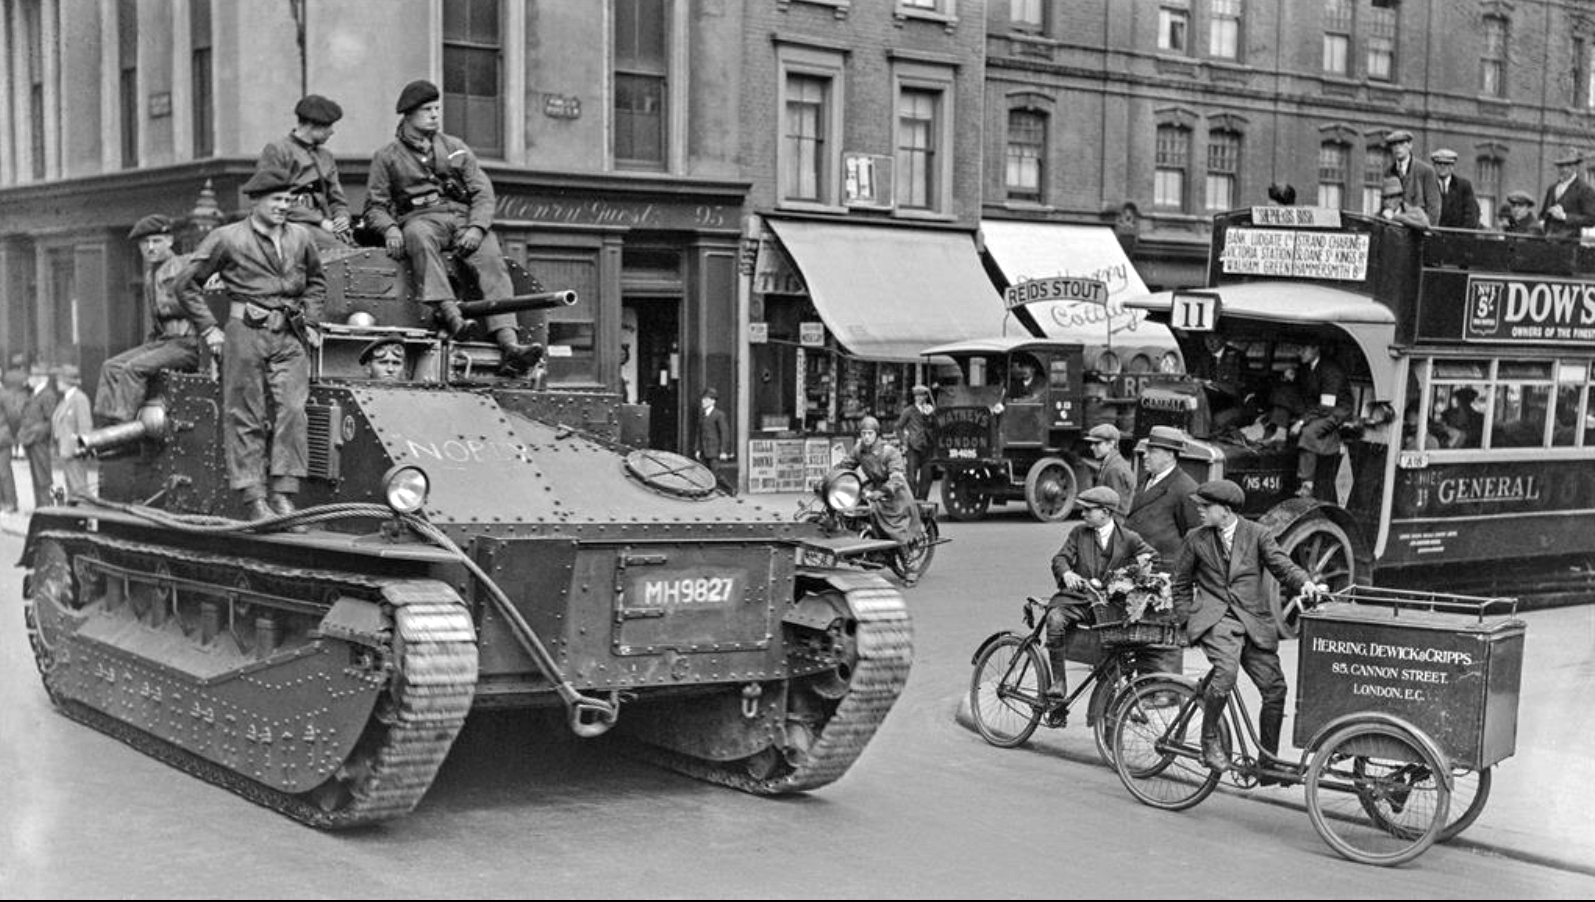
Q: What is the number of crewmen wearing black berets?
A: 5